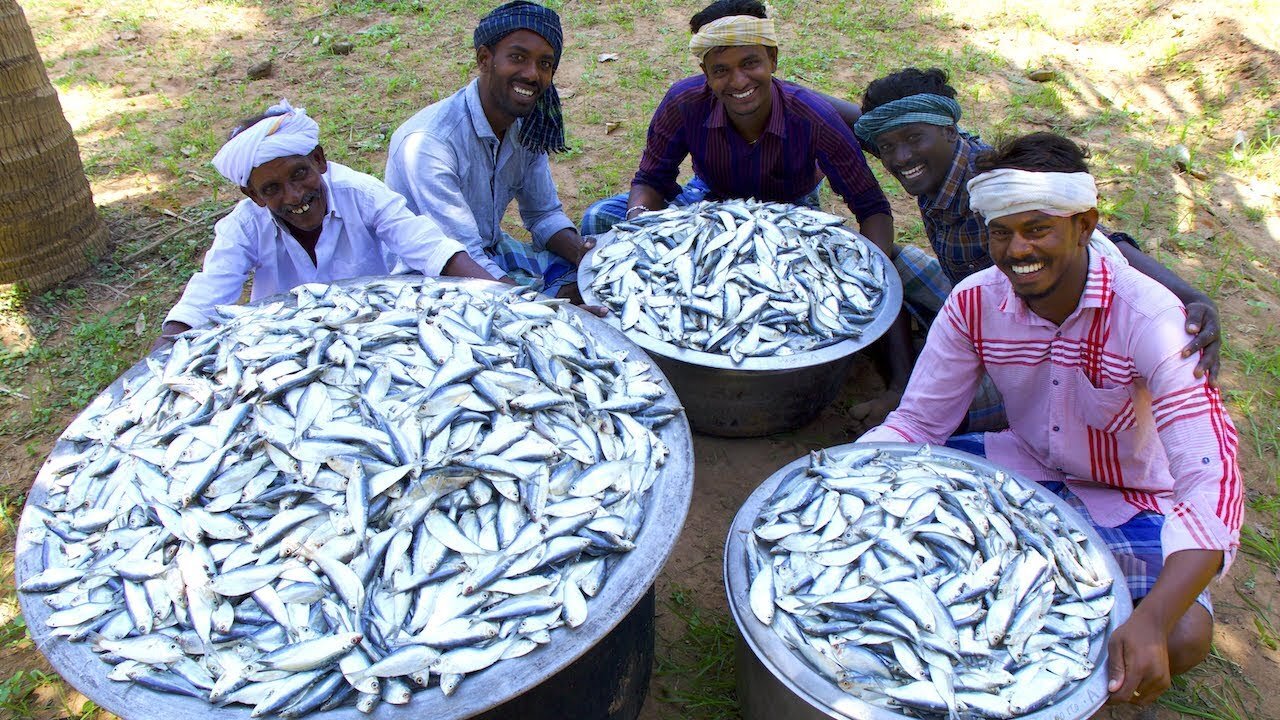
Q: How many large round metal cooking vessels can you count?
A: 3